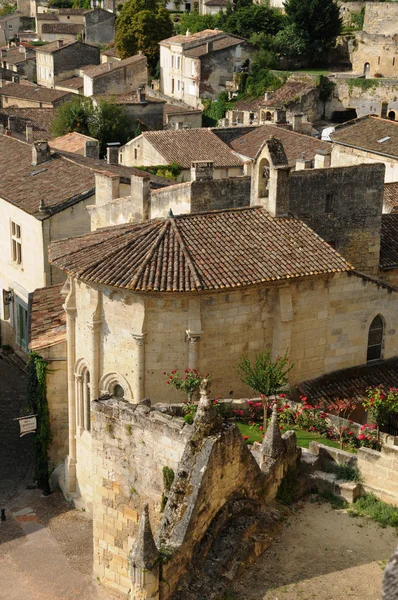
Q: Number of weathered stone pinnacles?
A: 3